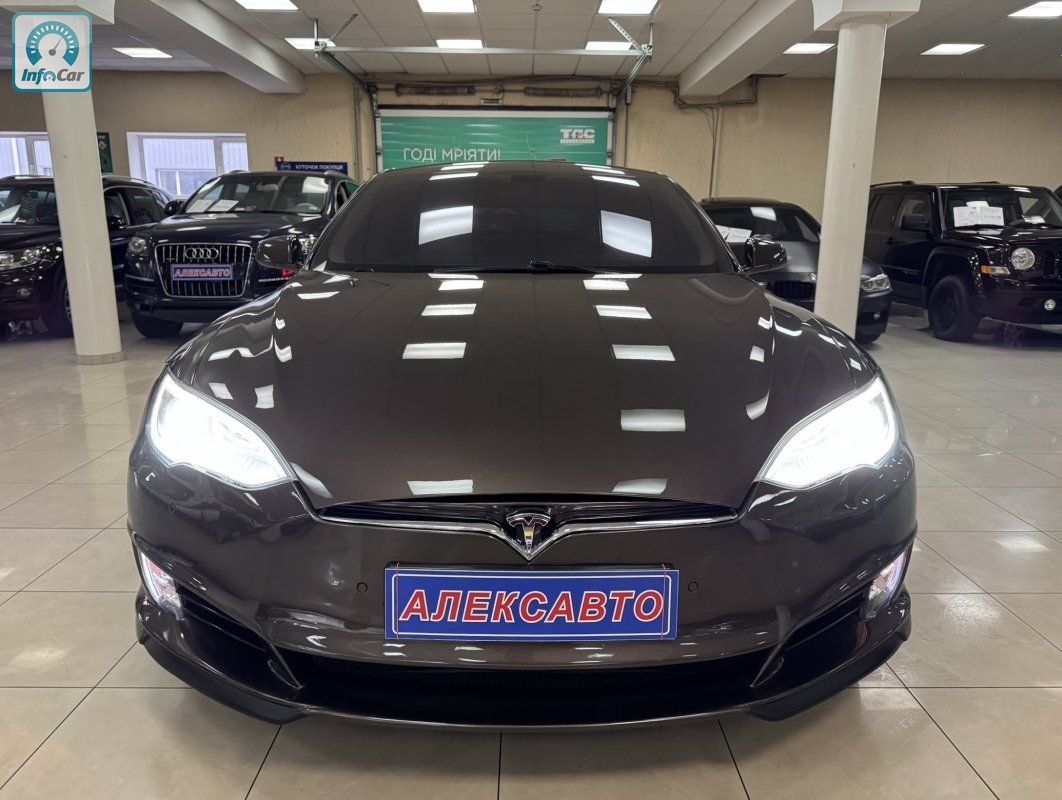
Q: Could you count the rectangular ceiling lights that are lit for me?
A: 10